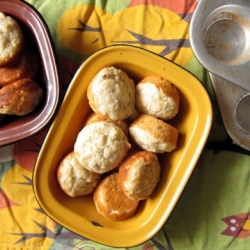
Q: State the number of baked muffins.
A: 11